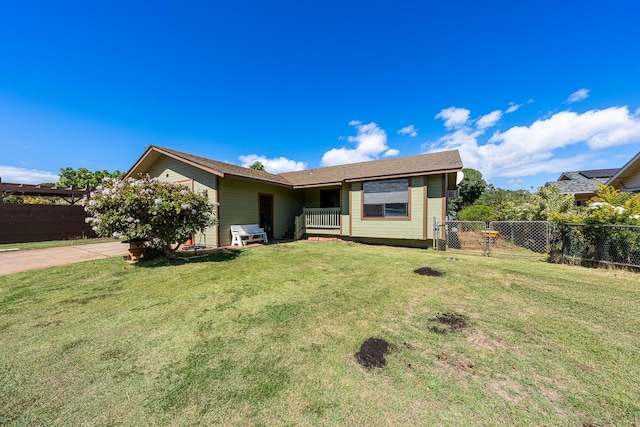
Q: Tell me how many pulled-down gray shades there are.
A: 1